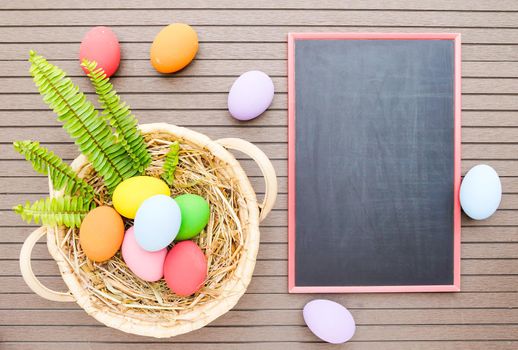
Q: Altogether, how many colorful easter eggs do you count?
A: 11